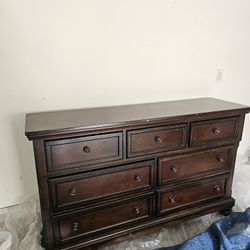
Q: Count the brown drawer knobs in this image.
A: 11